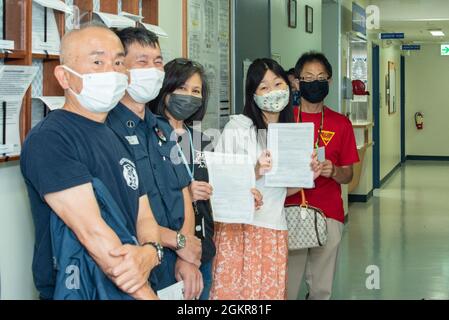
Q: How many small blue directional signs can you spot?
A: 2